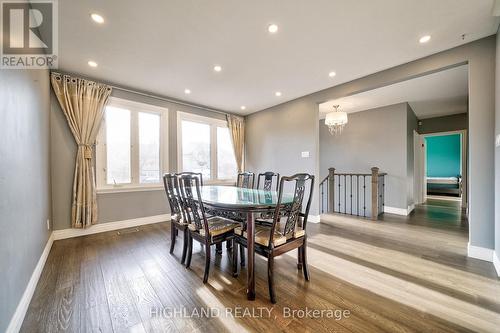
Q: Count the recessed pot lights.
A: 9